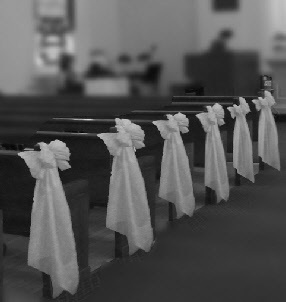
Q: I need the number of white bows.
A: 6